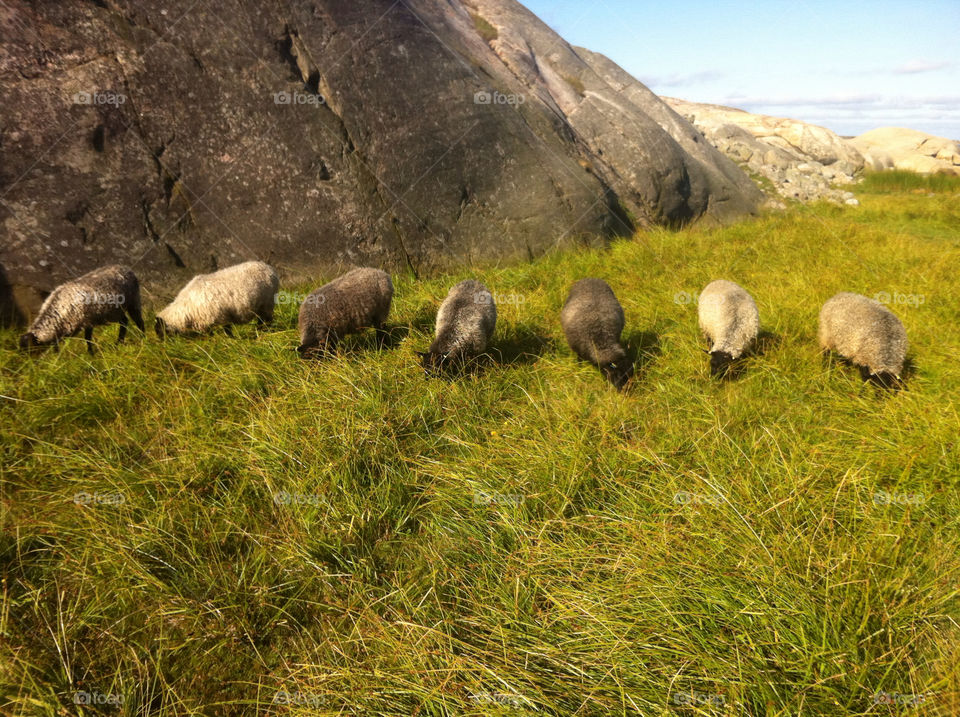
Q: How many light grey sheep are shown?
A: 3